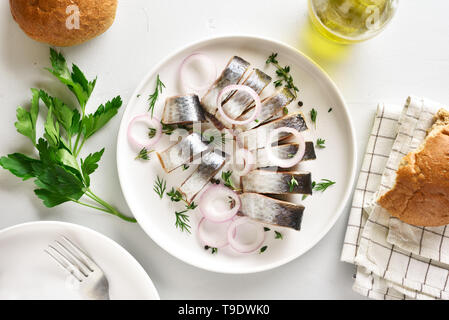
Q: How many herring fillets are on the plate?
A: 10